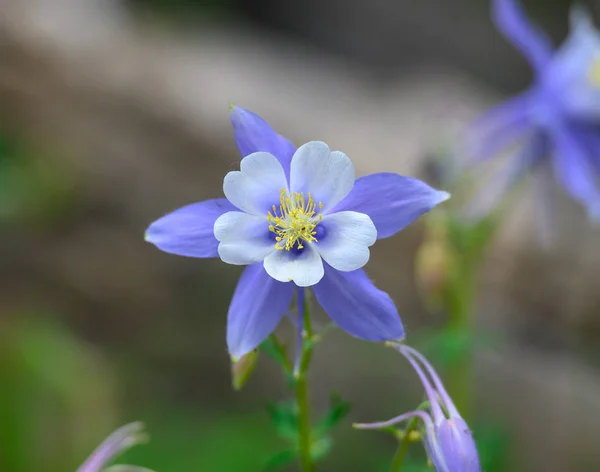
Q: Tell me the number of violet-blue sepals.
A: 5